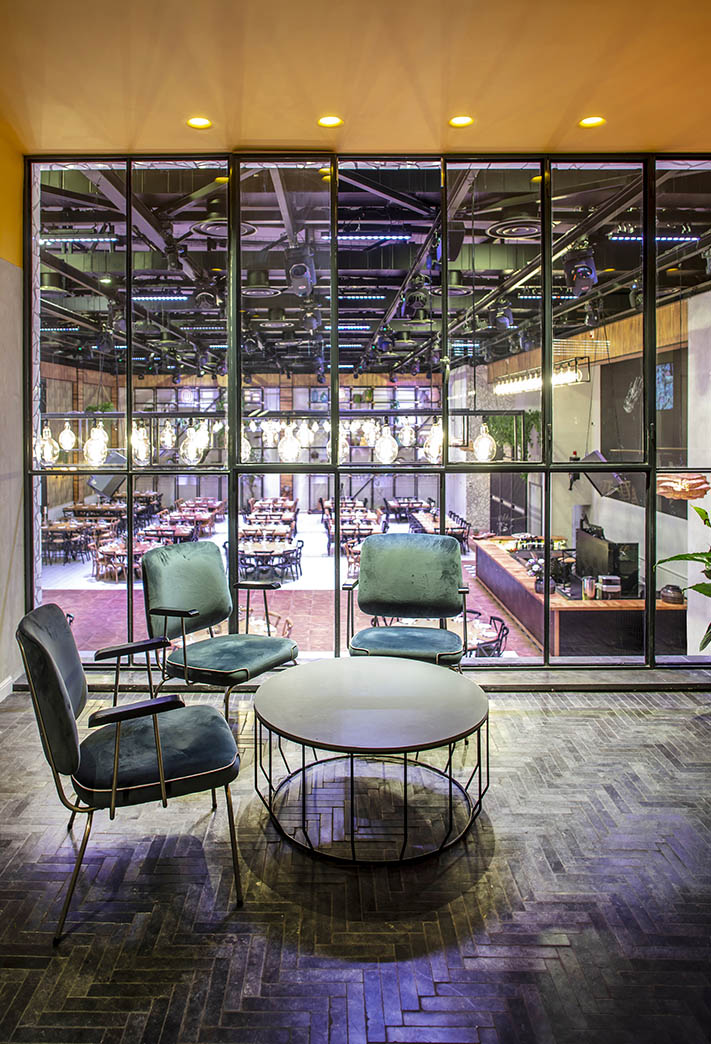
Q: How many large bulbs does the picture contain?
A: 10